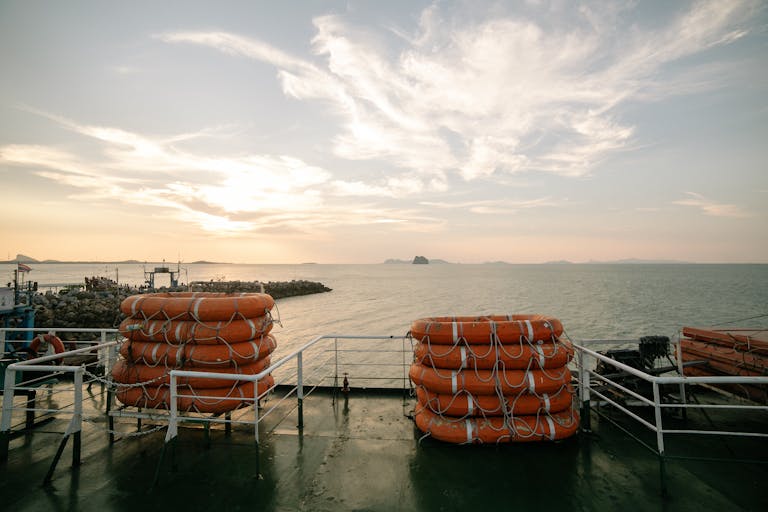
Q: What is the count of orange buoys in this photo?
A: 11